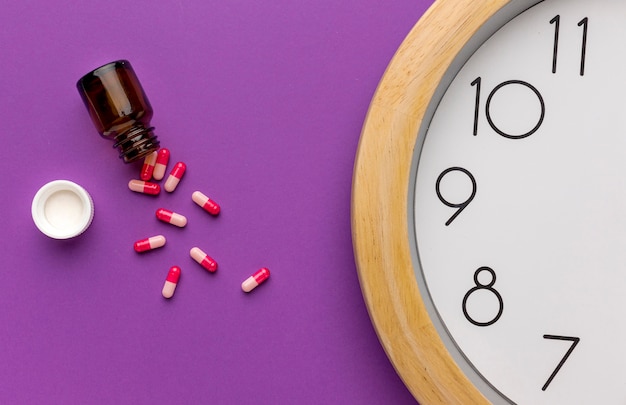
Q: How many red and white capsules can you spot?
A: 10